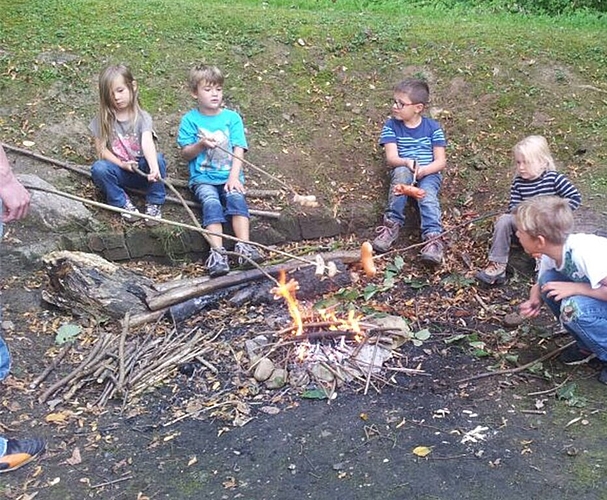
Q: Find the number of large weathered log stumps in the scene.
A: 1